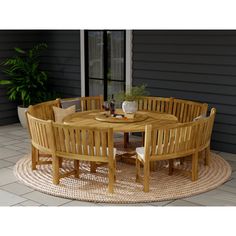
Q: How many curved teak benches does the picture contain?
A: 4